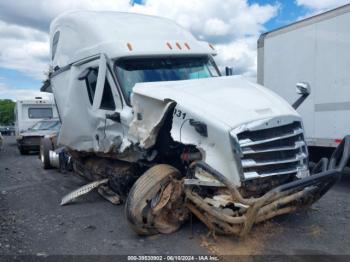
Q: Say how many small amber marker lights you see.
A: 5